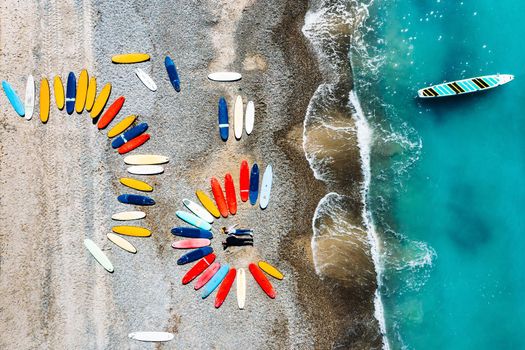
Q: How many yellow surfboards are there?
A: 11